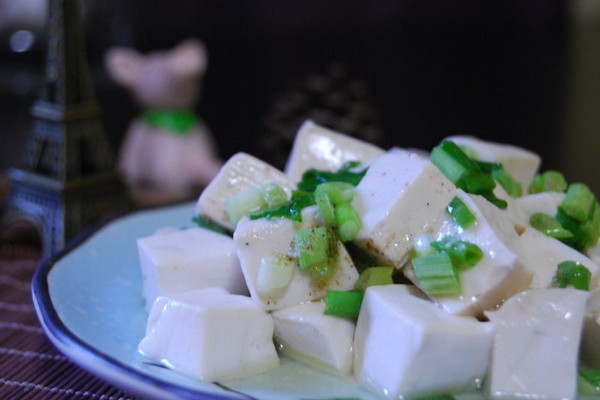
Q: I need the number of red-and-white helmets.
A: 0